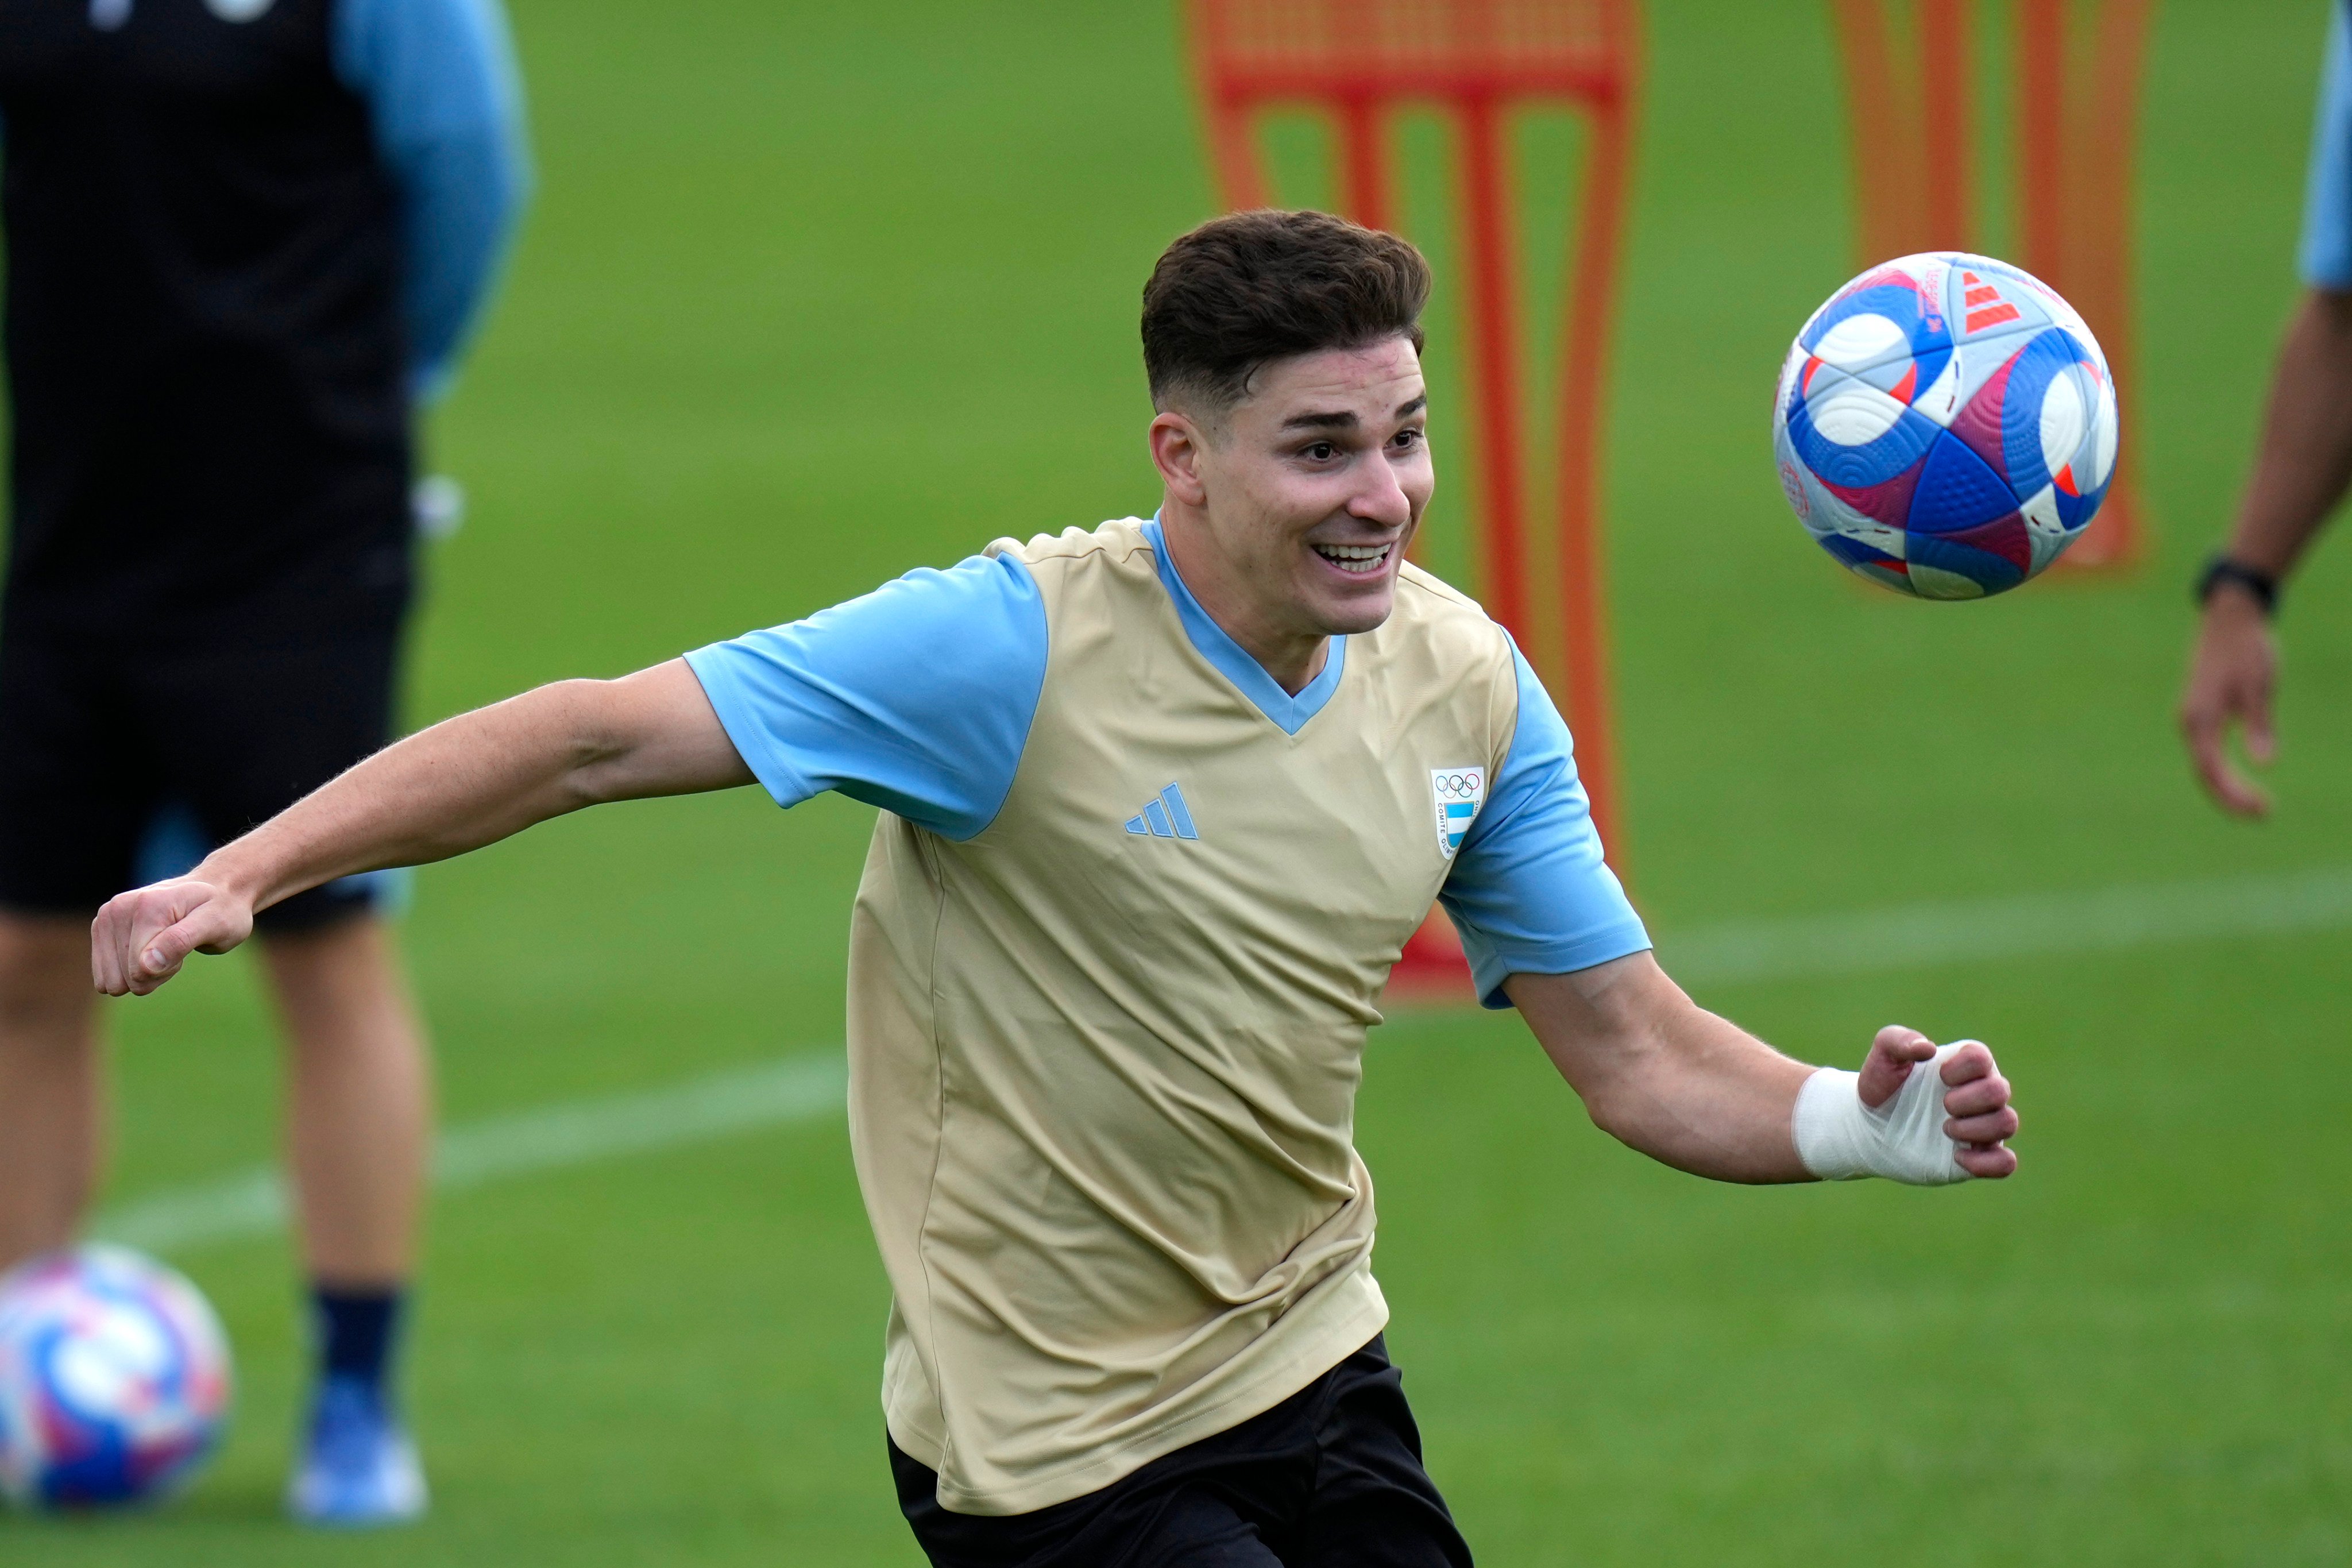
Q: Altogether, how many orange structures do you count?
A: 2